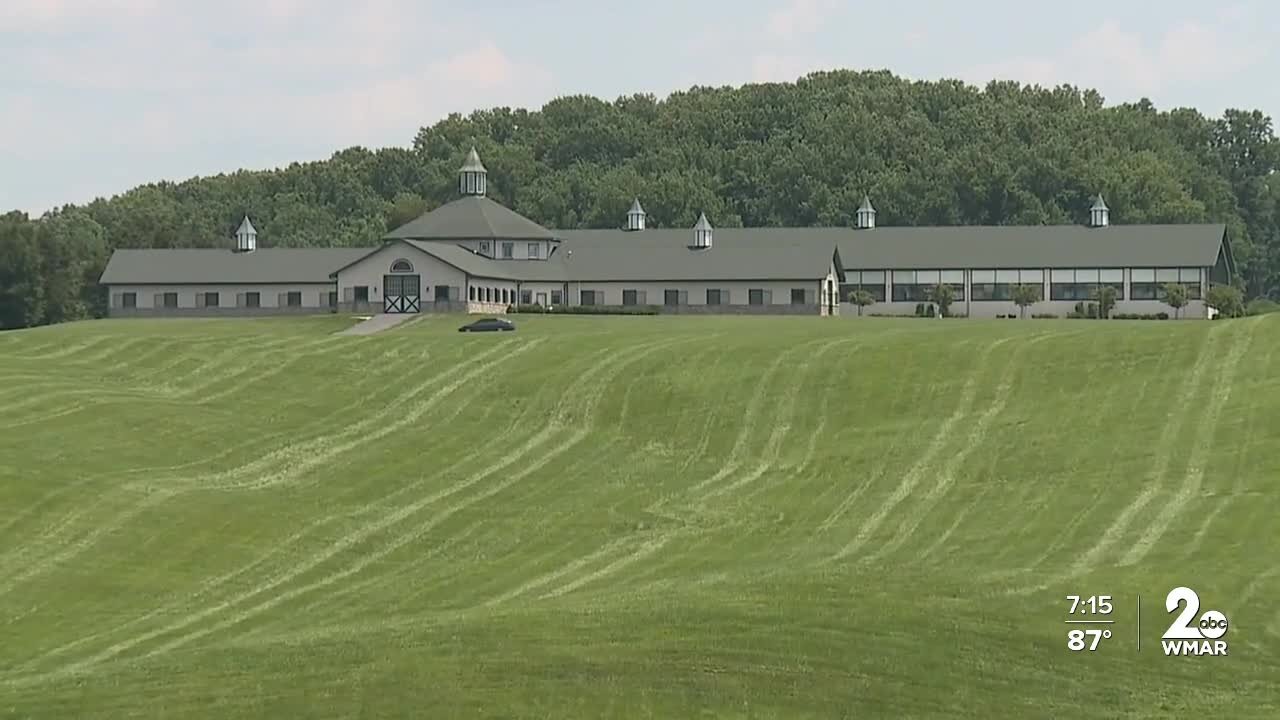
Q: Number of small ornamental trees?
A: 6